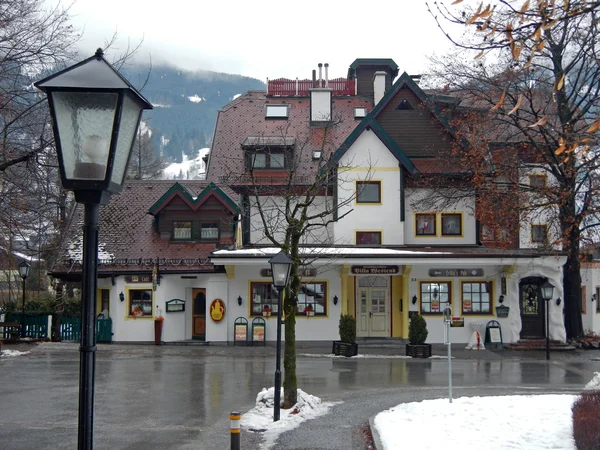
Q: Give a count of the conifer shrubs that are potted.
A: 2